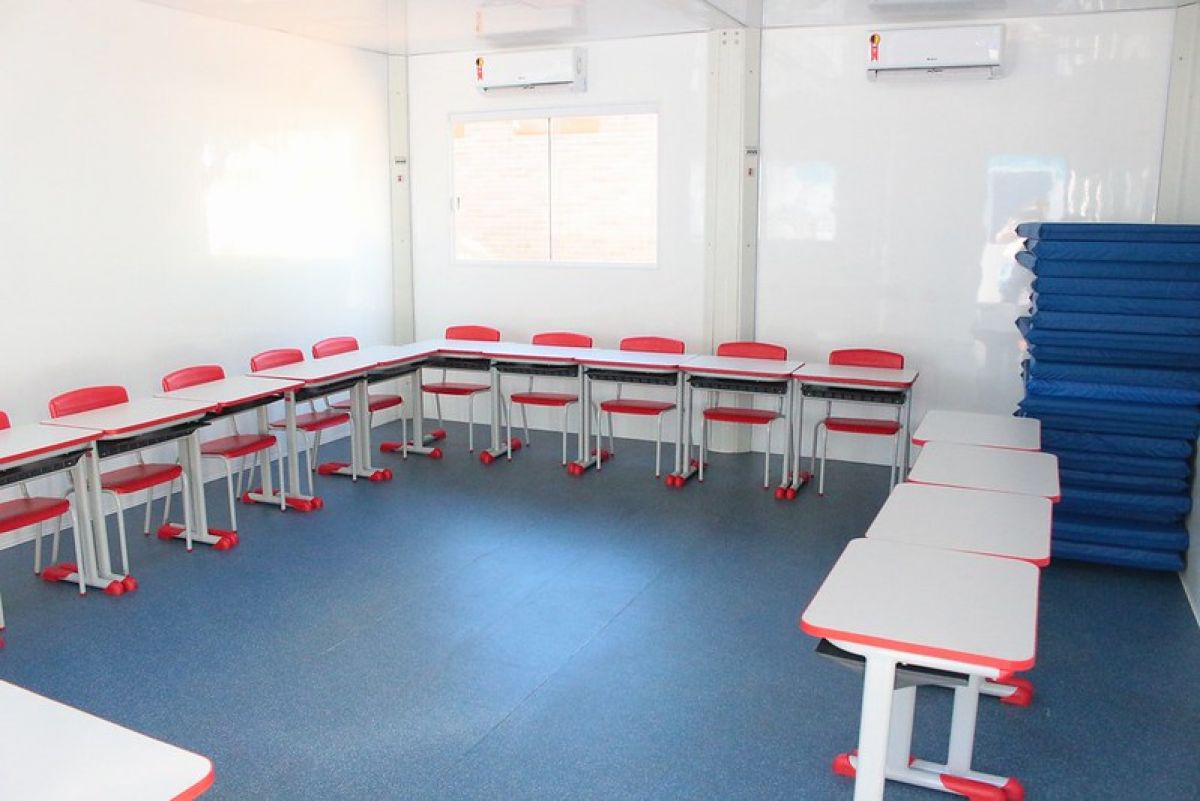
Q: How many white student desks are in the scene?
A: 15